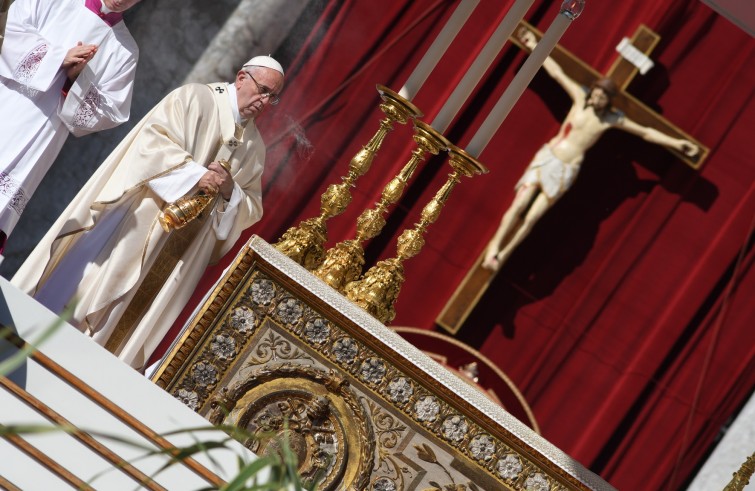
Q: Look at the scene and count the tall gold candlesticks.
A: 3